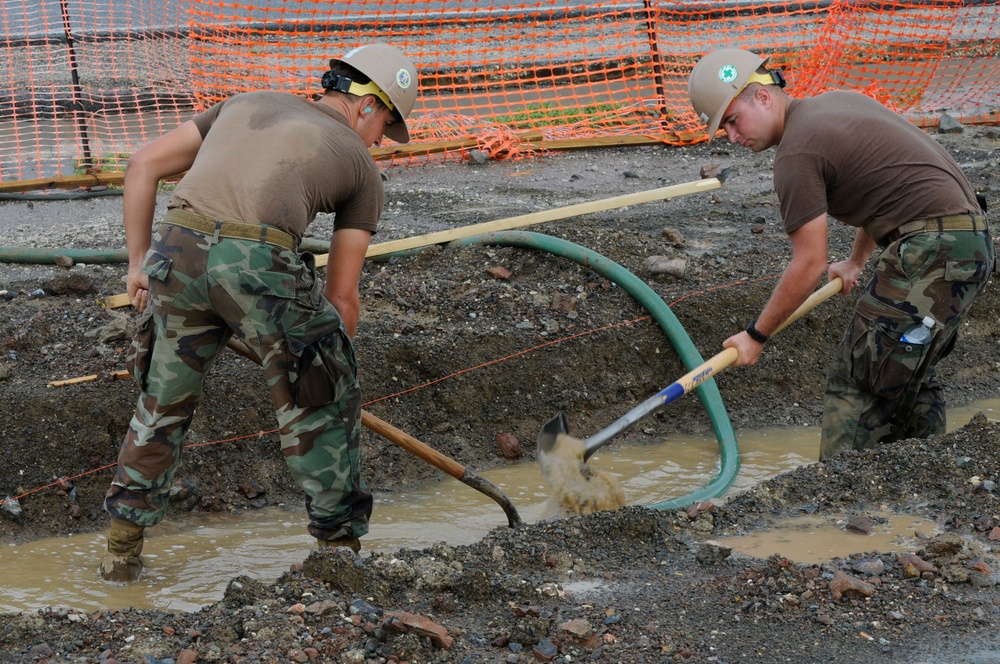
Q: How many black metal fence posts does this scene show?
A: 2